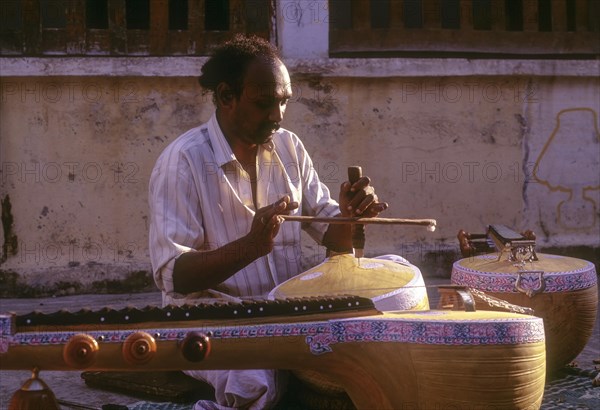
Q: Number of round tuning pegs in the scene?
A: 3